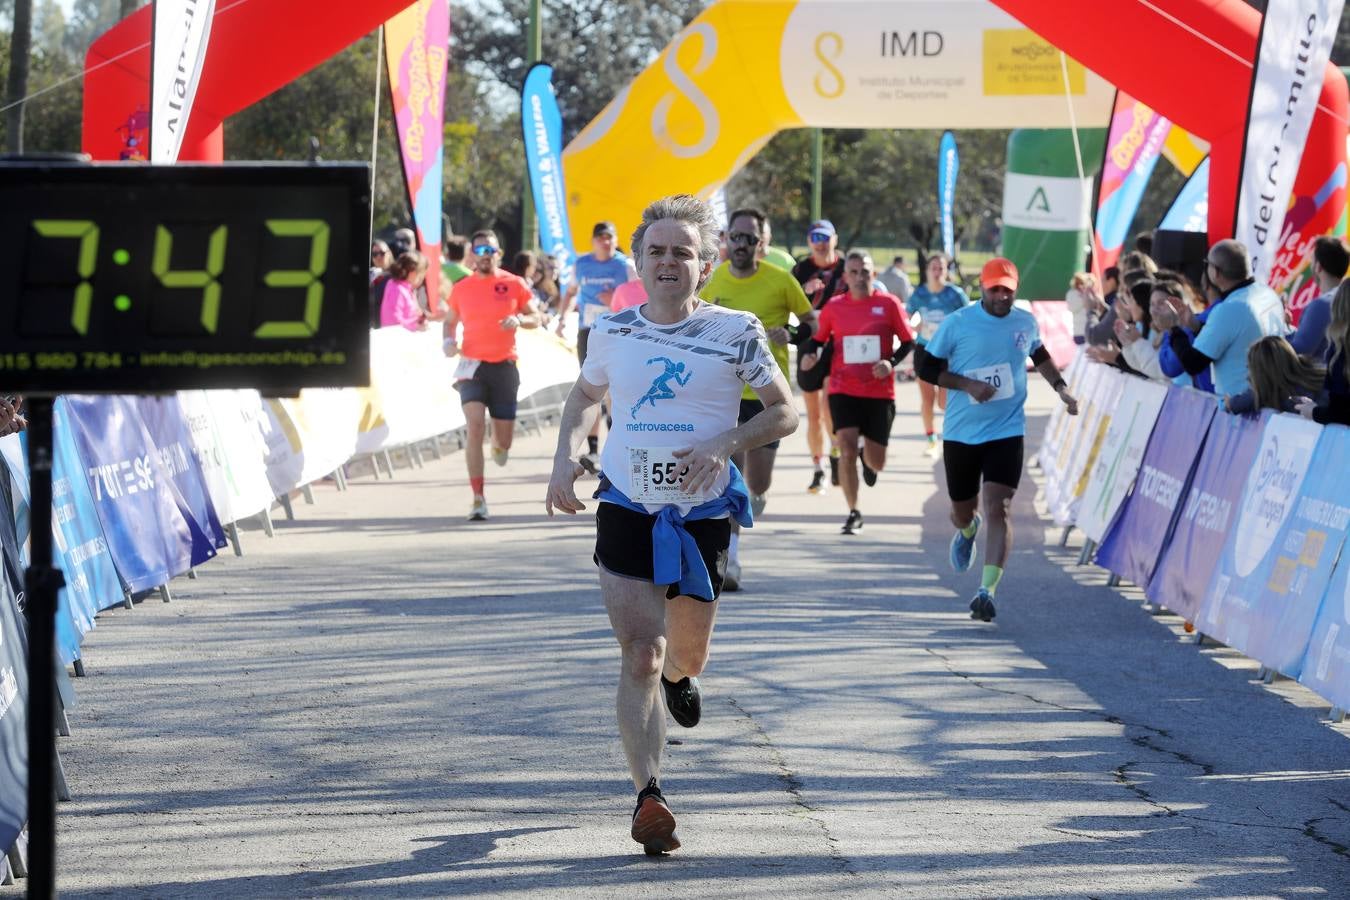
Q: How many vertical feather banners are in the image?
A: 7